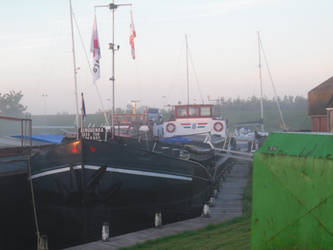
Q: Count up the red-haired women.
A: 0